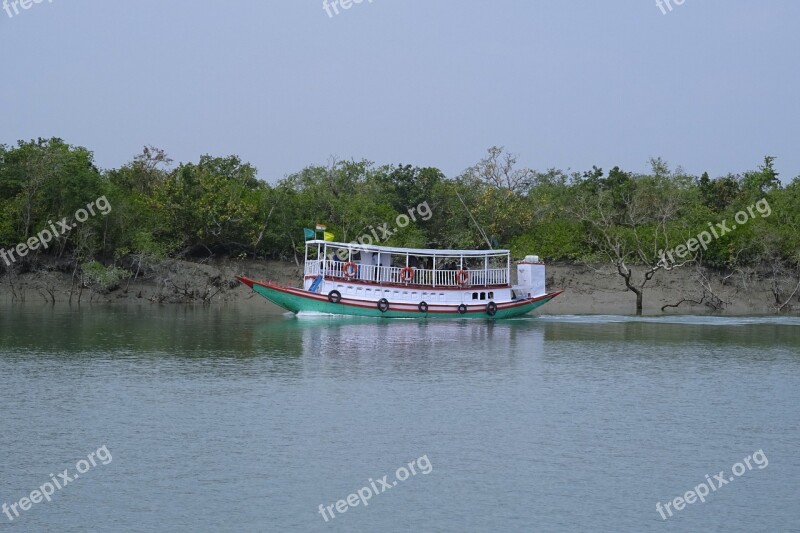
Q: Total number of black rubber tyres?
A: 5